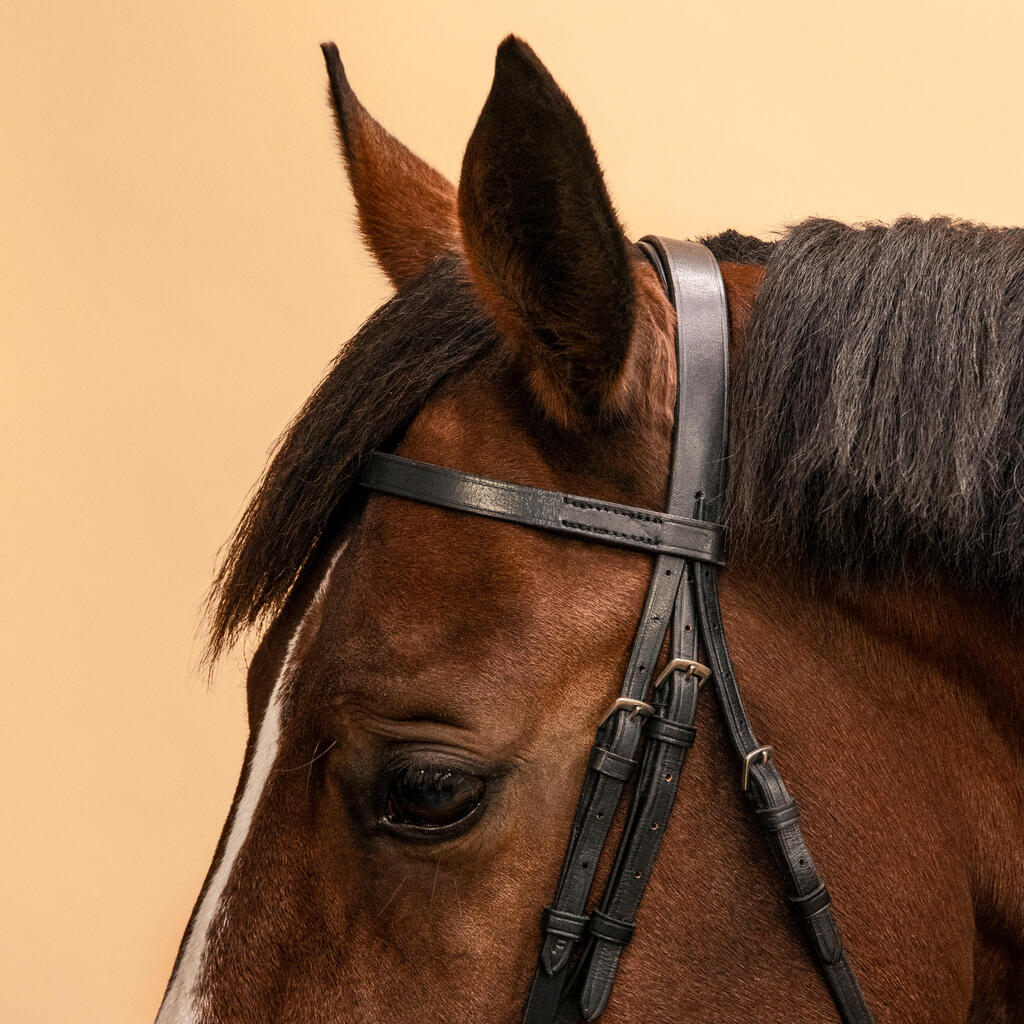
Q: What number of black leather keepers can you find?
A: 6